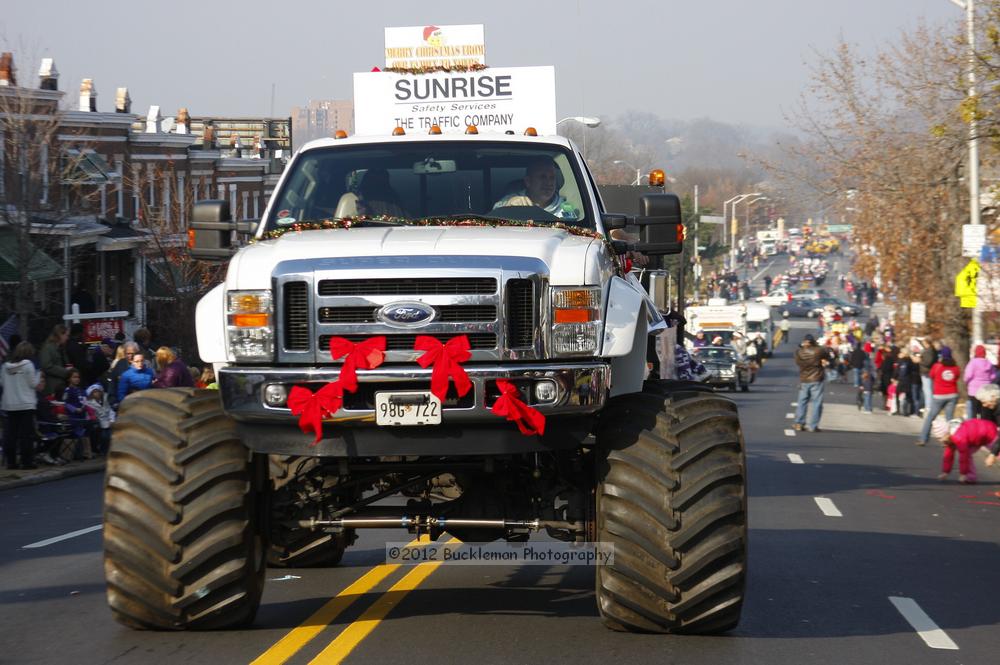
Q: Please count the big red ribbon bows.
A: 4